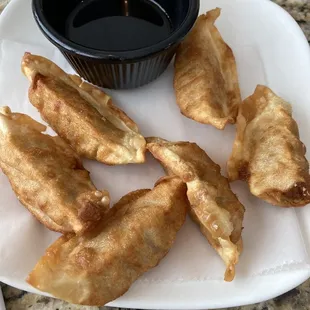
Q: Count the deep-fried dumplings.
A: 6